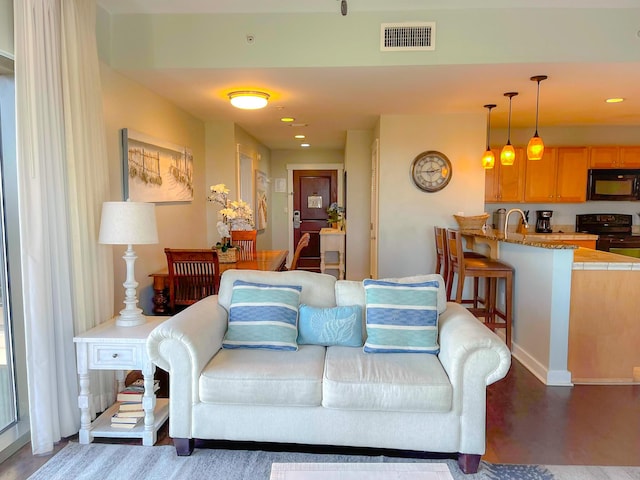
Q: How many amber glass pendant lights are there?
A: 3